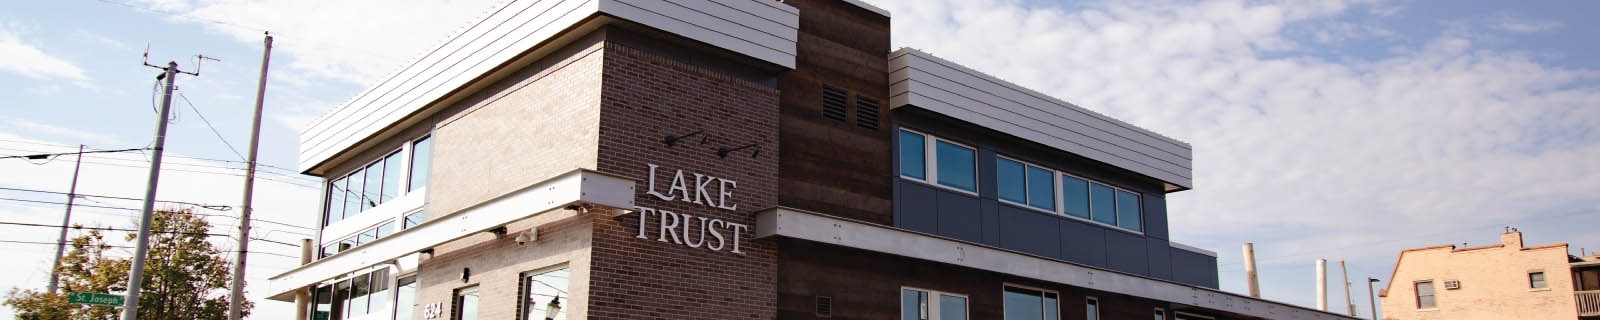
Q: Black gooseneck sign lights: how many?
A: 2